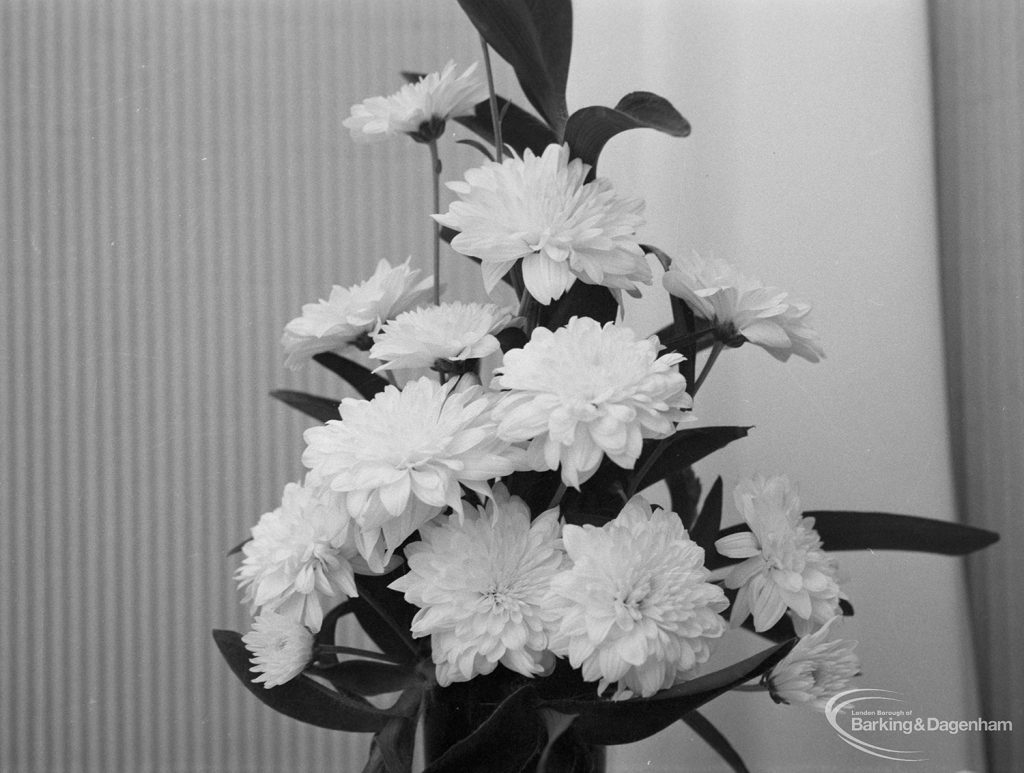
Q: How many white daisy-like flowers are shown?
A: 13